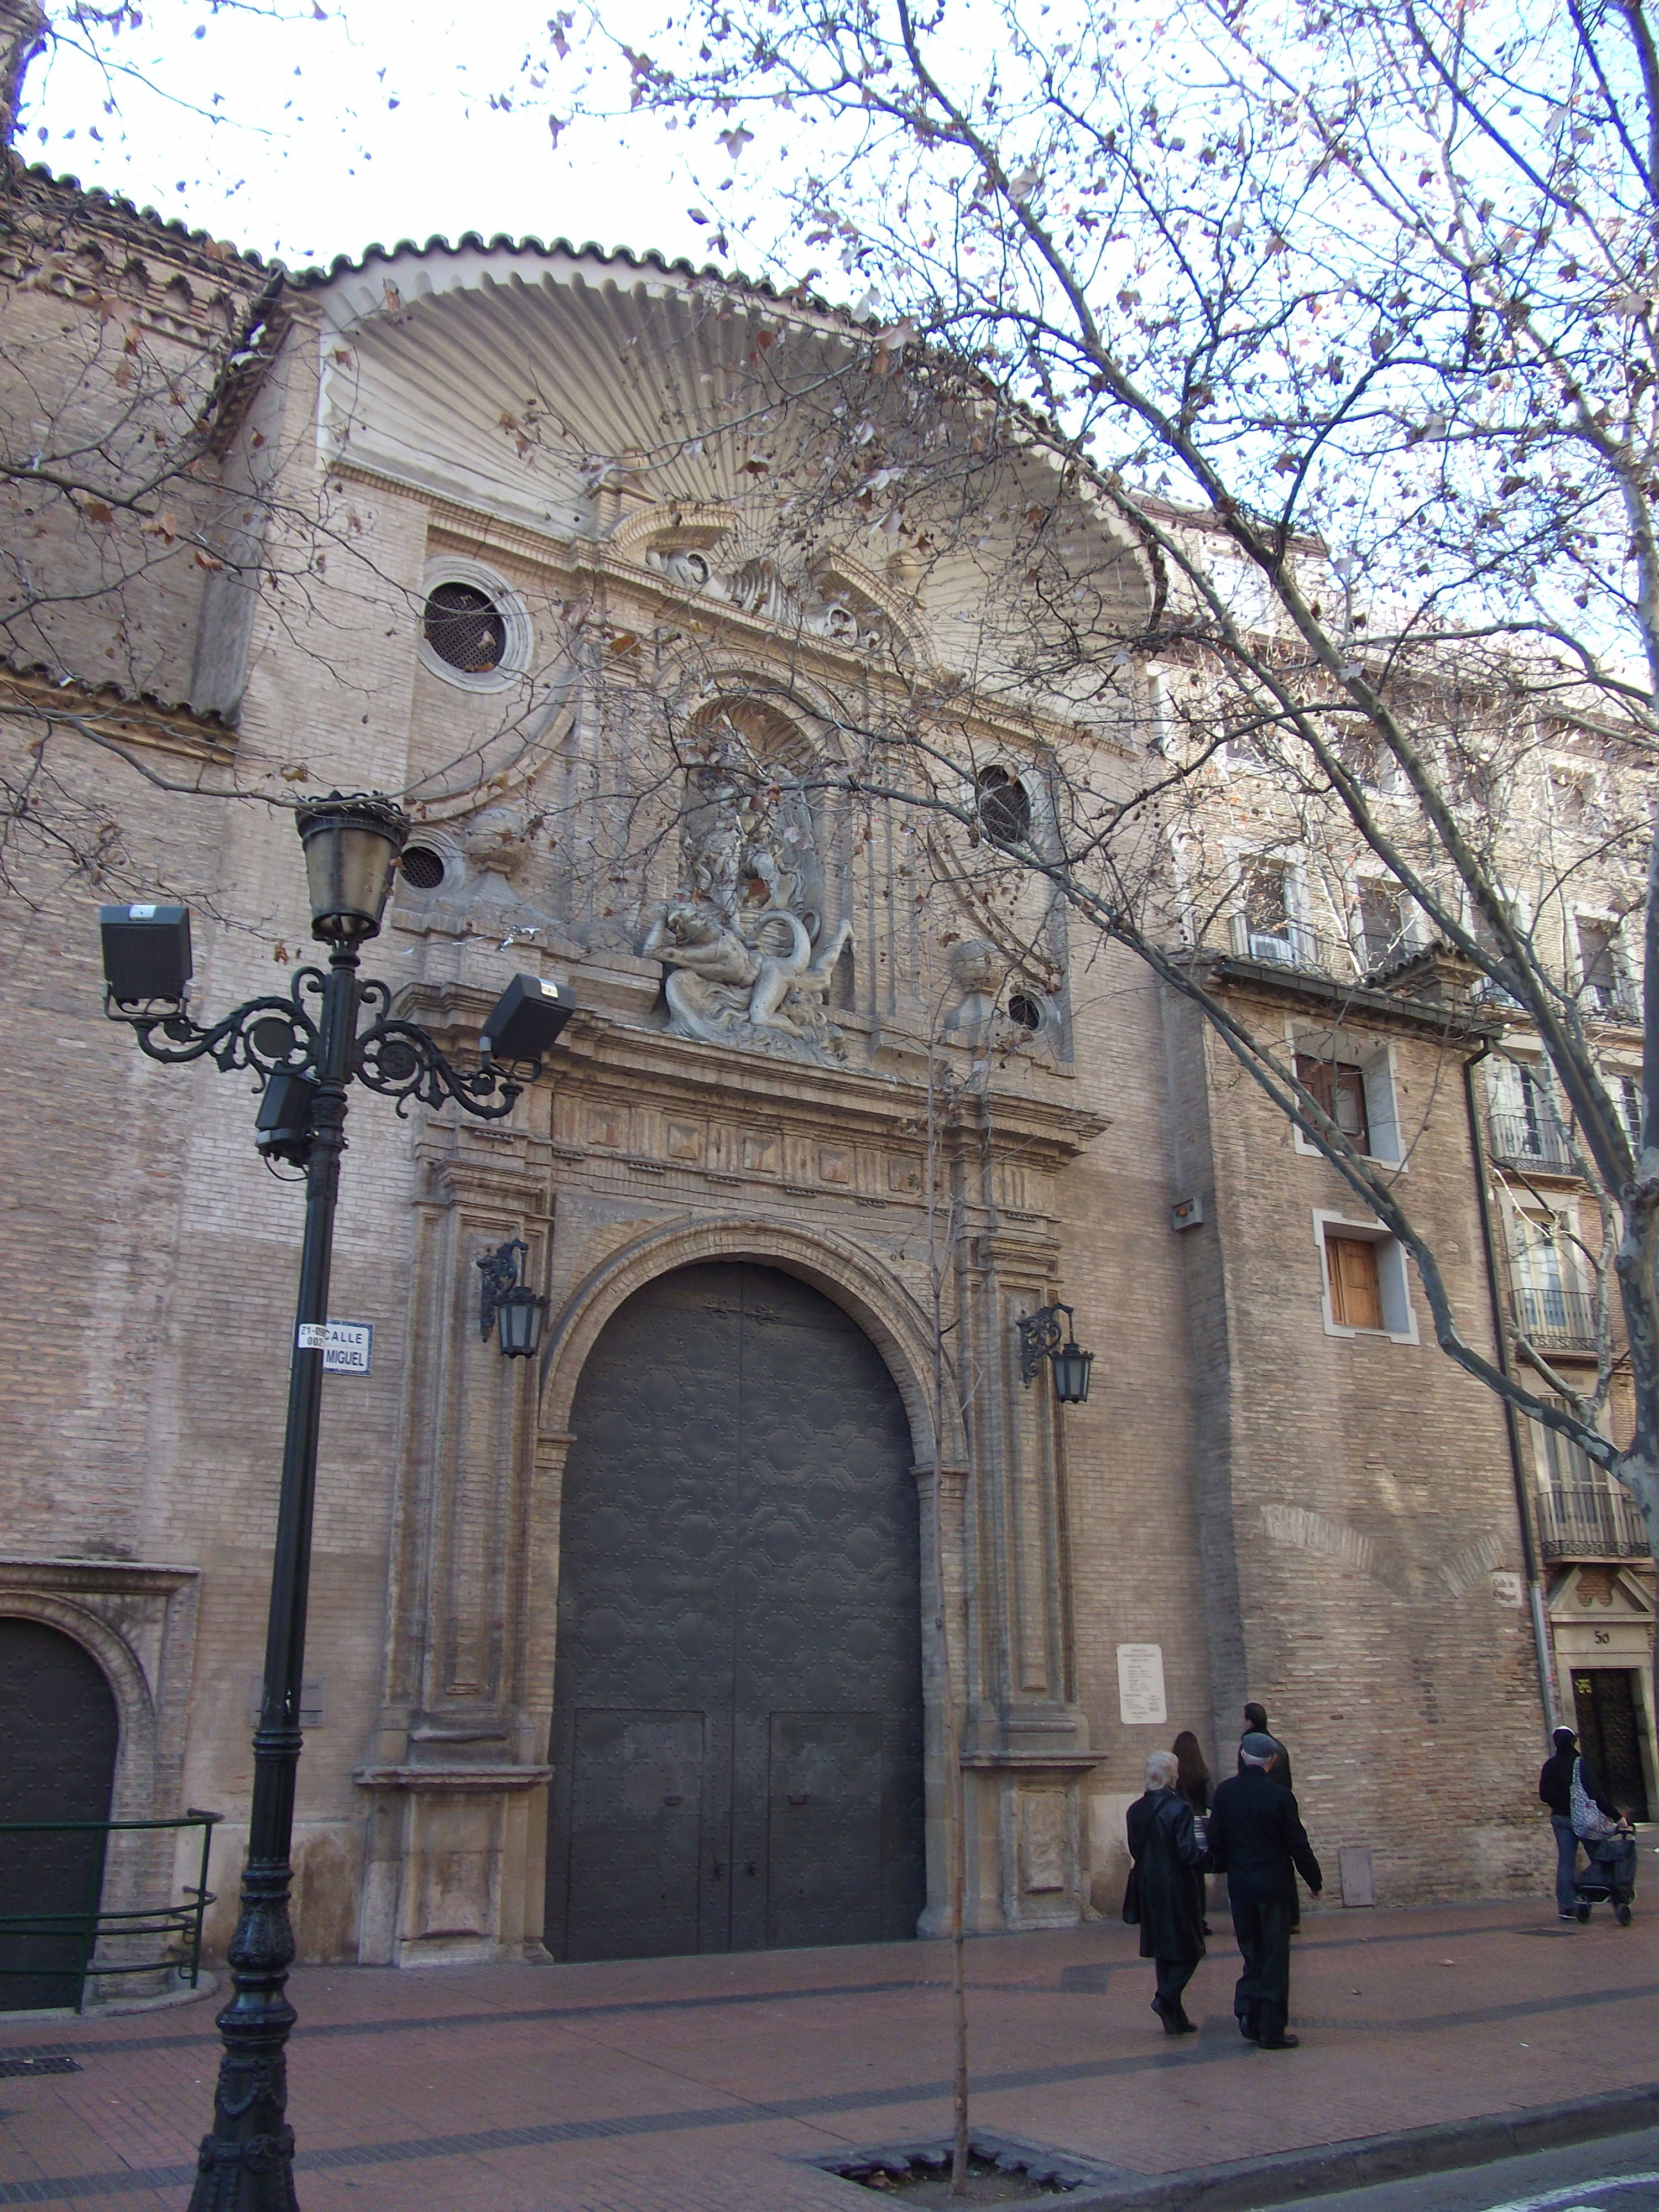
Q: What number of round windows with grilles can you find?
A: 4